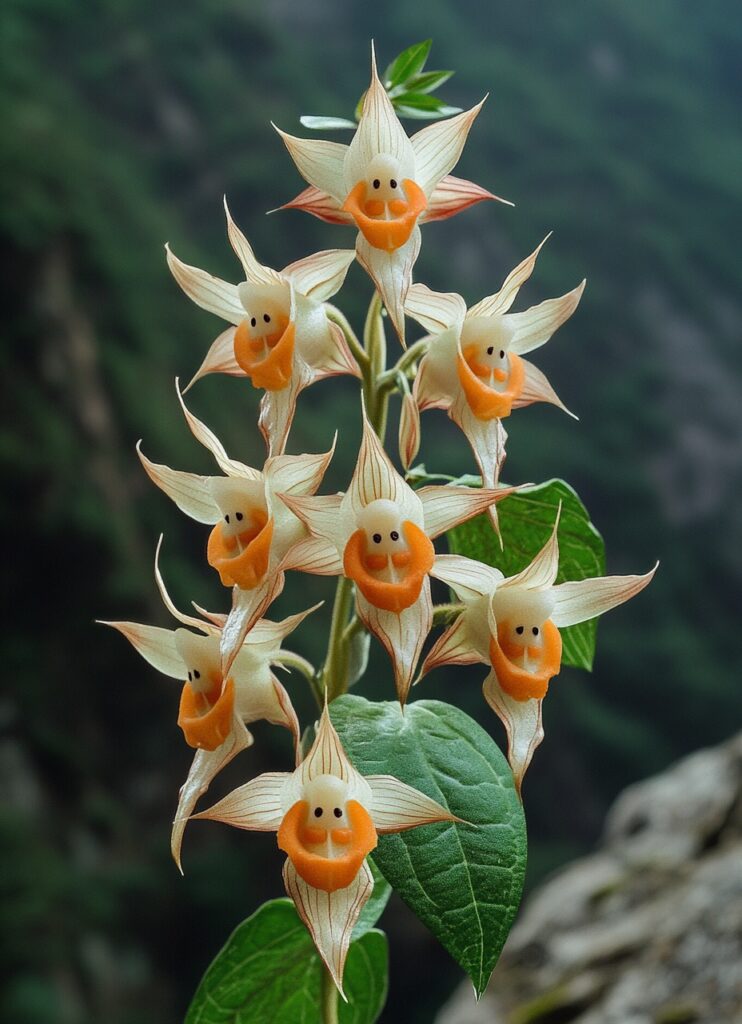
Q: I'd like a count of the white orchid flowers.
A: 8